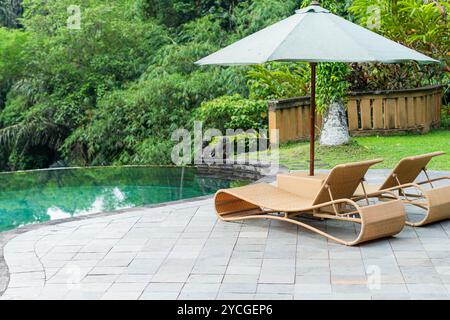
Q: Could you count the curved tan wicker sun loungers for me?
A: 2